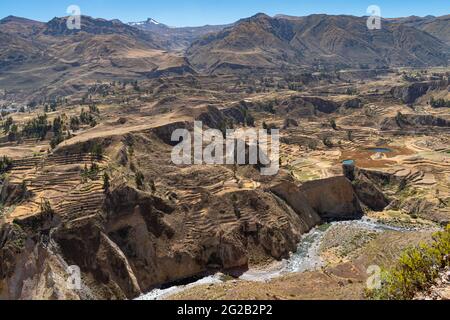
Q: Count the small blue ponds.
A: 2